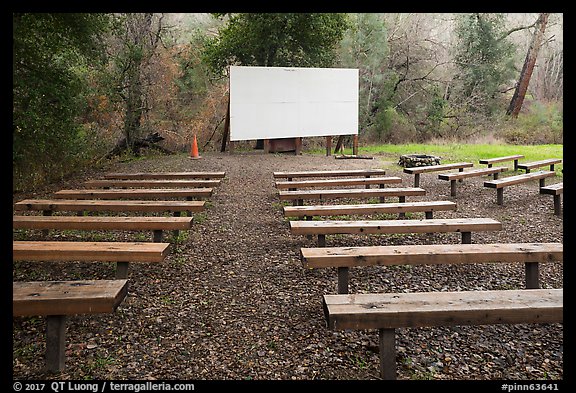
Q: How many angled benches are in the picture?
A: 6